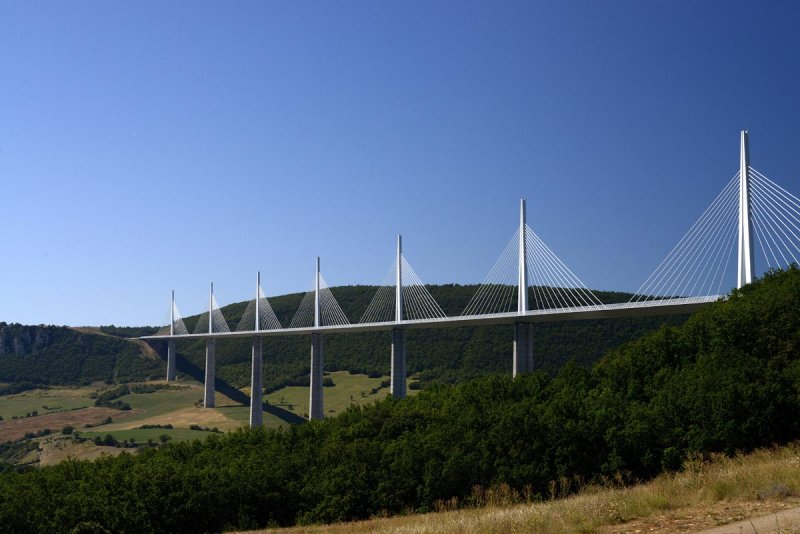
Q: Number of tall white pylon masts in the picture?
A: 7